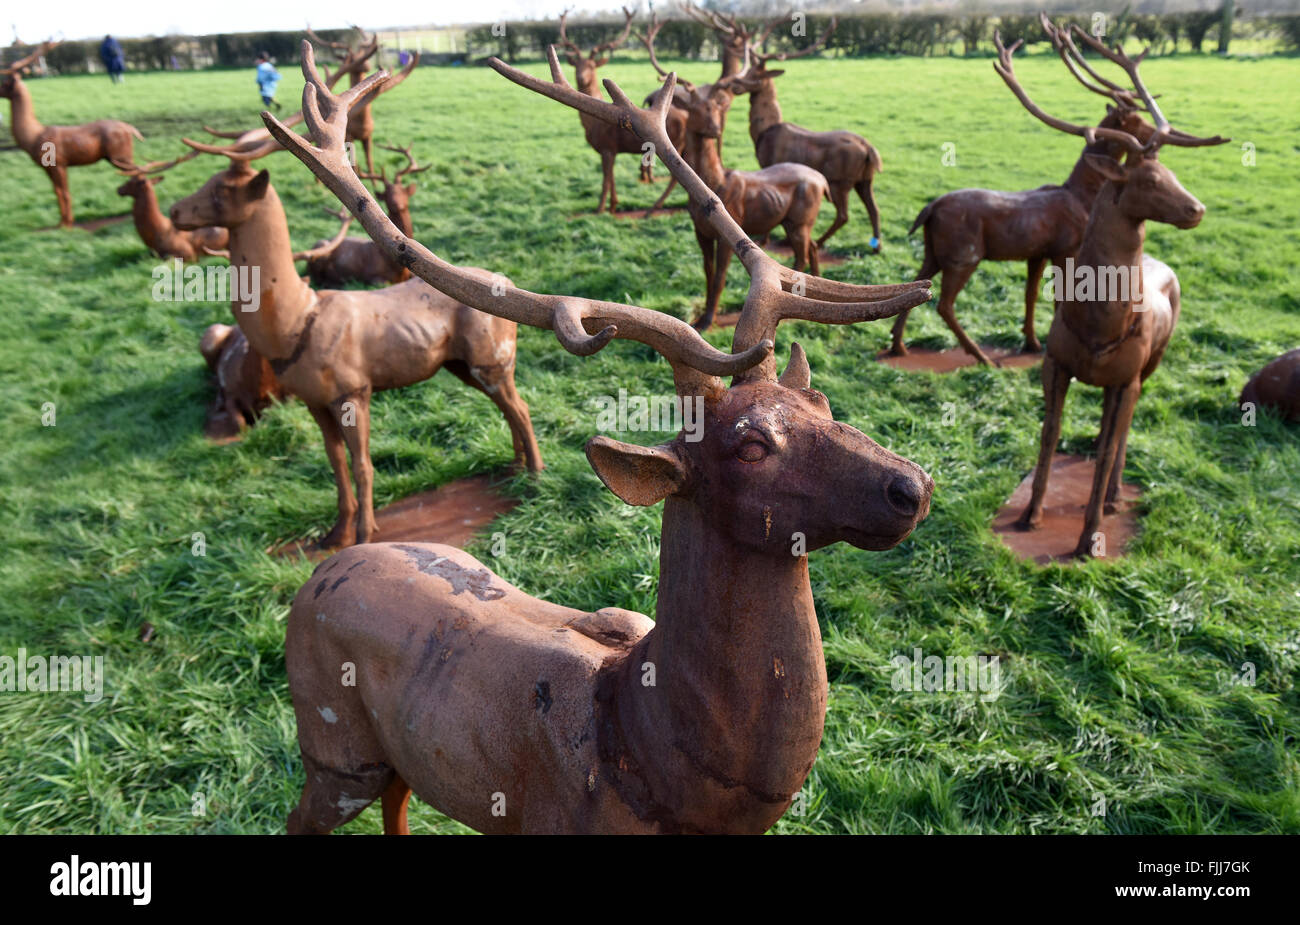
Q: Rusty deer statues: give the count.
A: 14